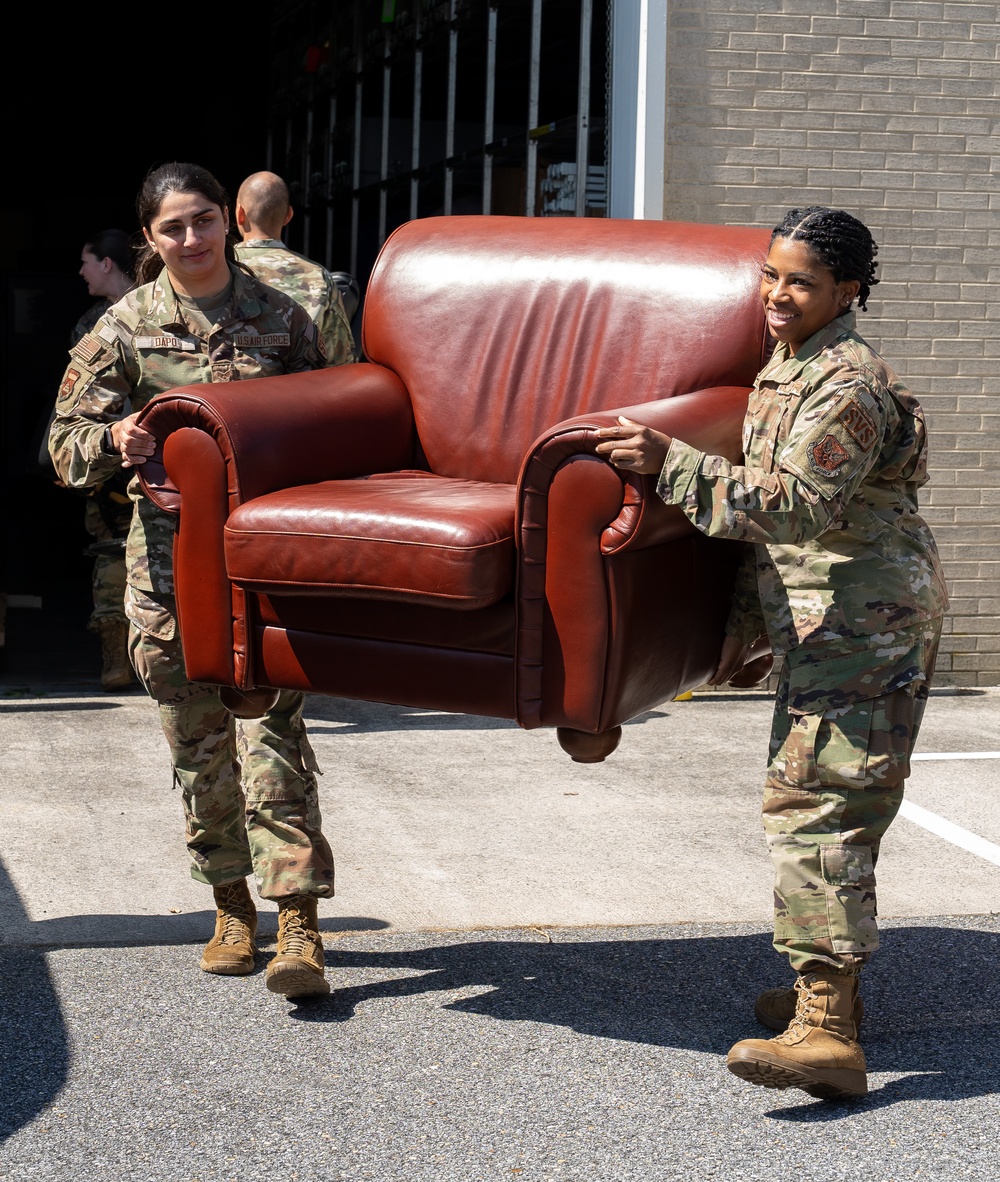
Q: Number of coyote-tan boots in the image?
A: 5